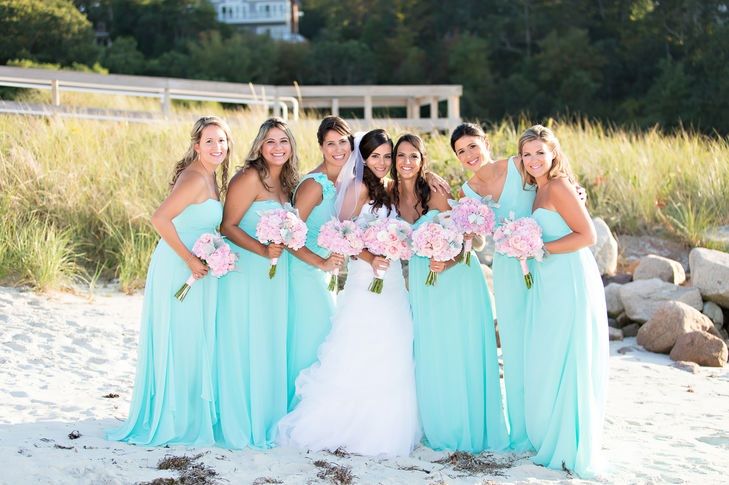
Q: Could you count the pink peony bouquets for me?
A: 7